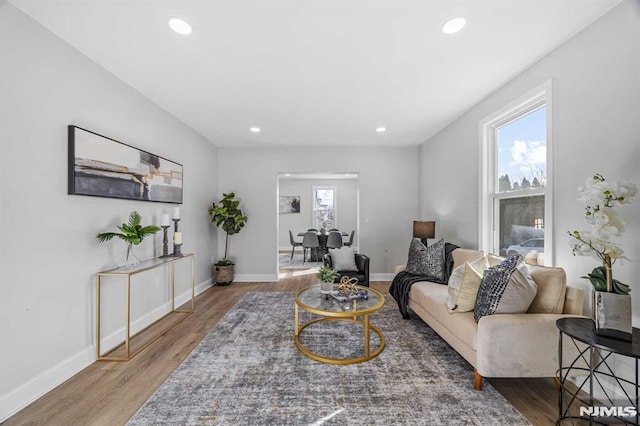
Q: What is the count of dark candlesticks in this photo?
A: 3